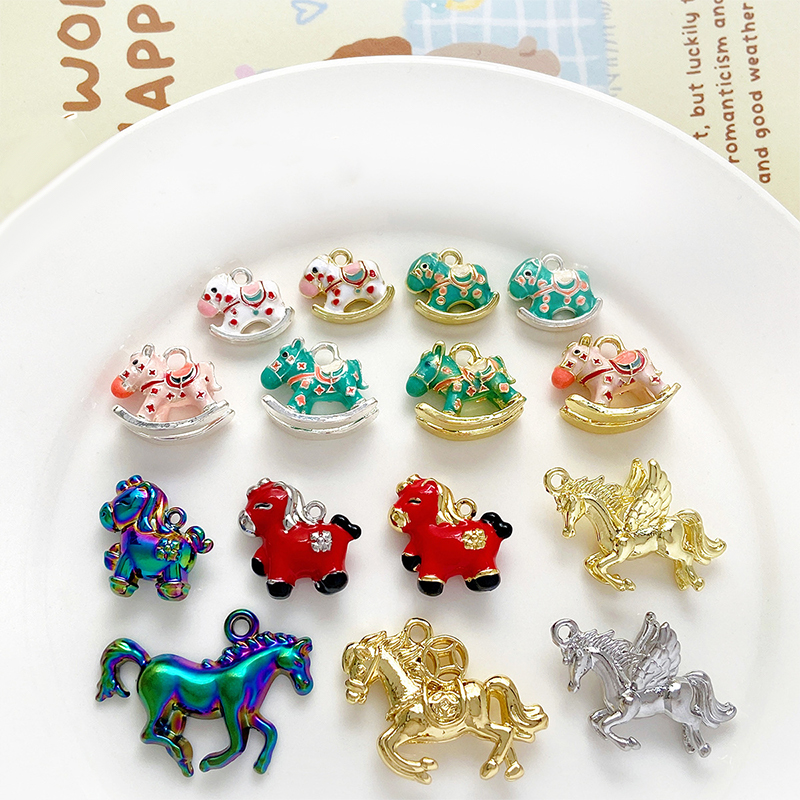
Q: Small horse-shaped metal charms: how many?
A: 15